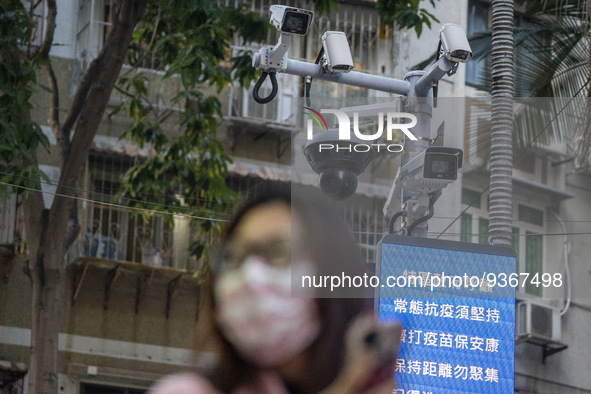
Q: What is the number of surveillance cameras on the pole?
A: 5